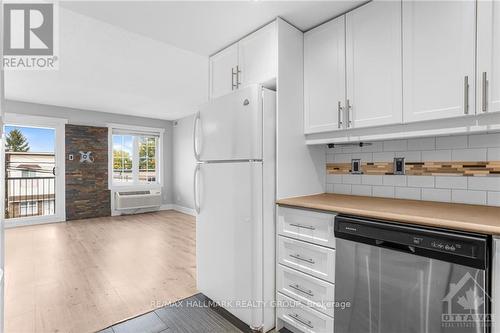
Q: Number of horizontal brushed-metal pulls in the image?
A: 4